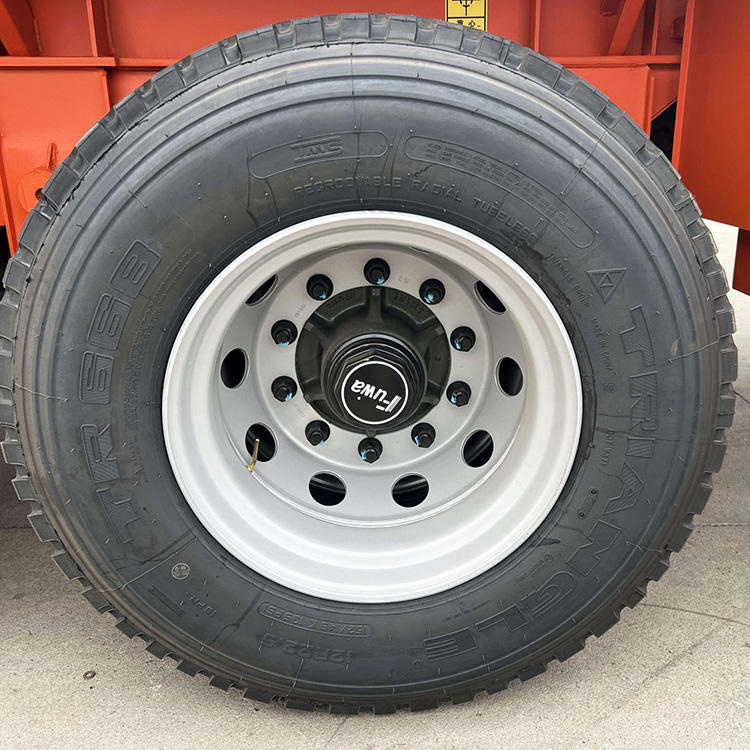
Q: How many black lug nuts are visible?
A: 10